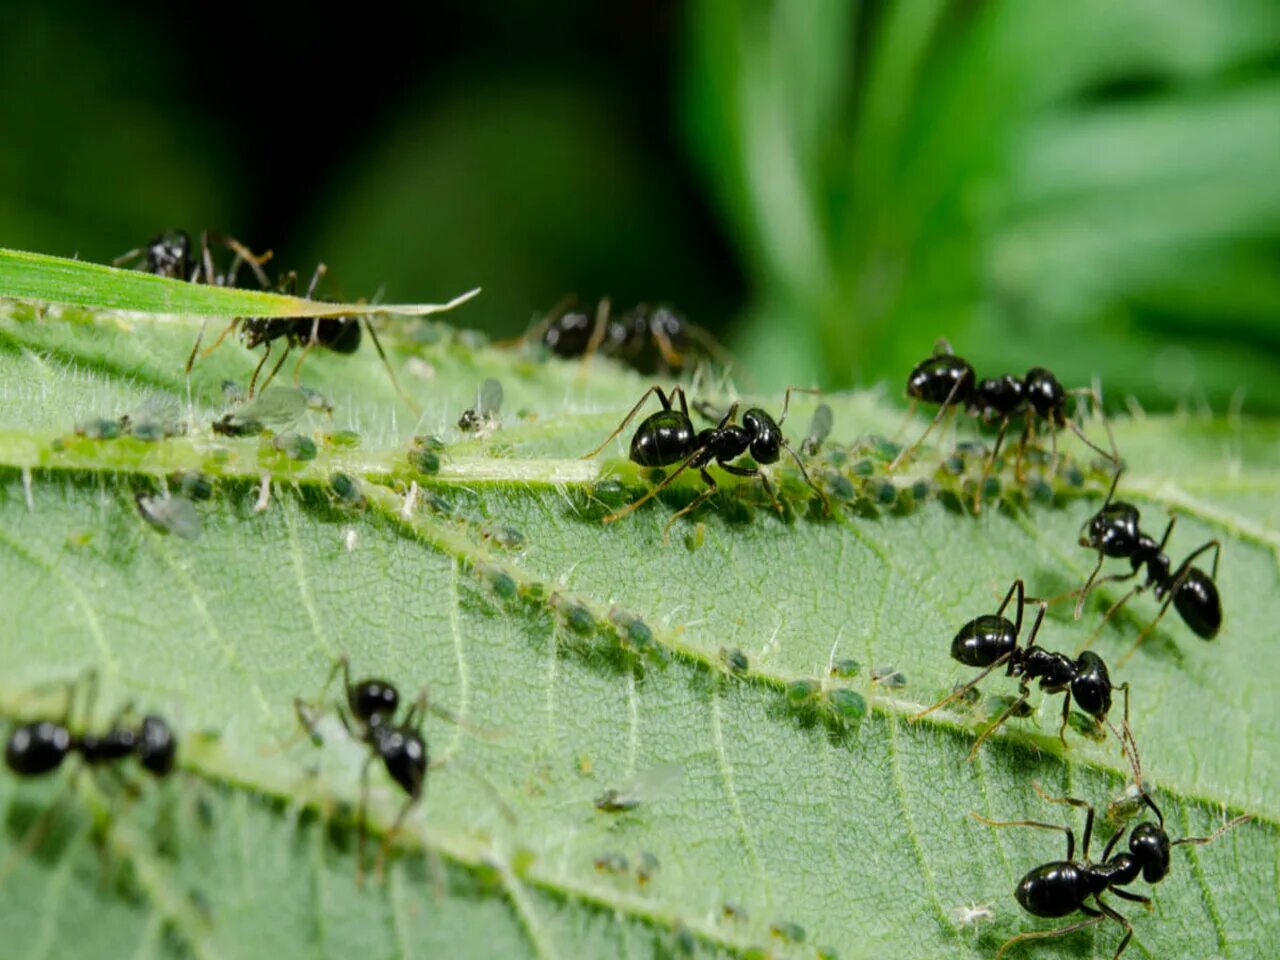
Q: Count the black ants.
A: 10